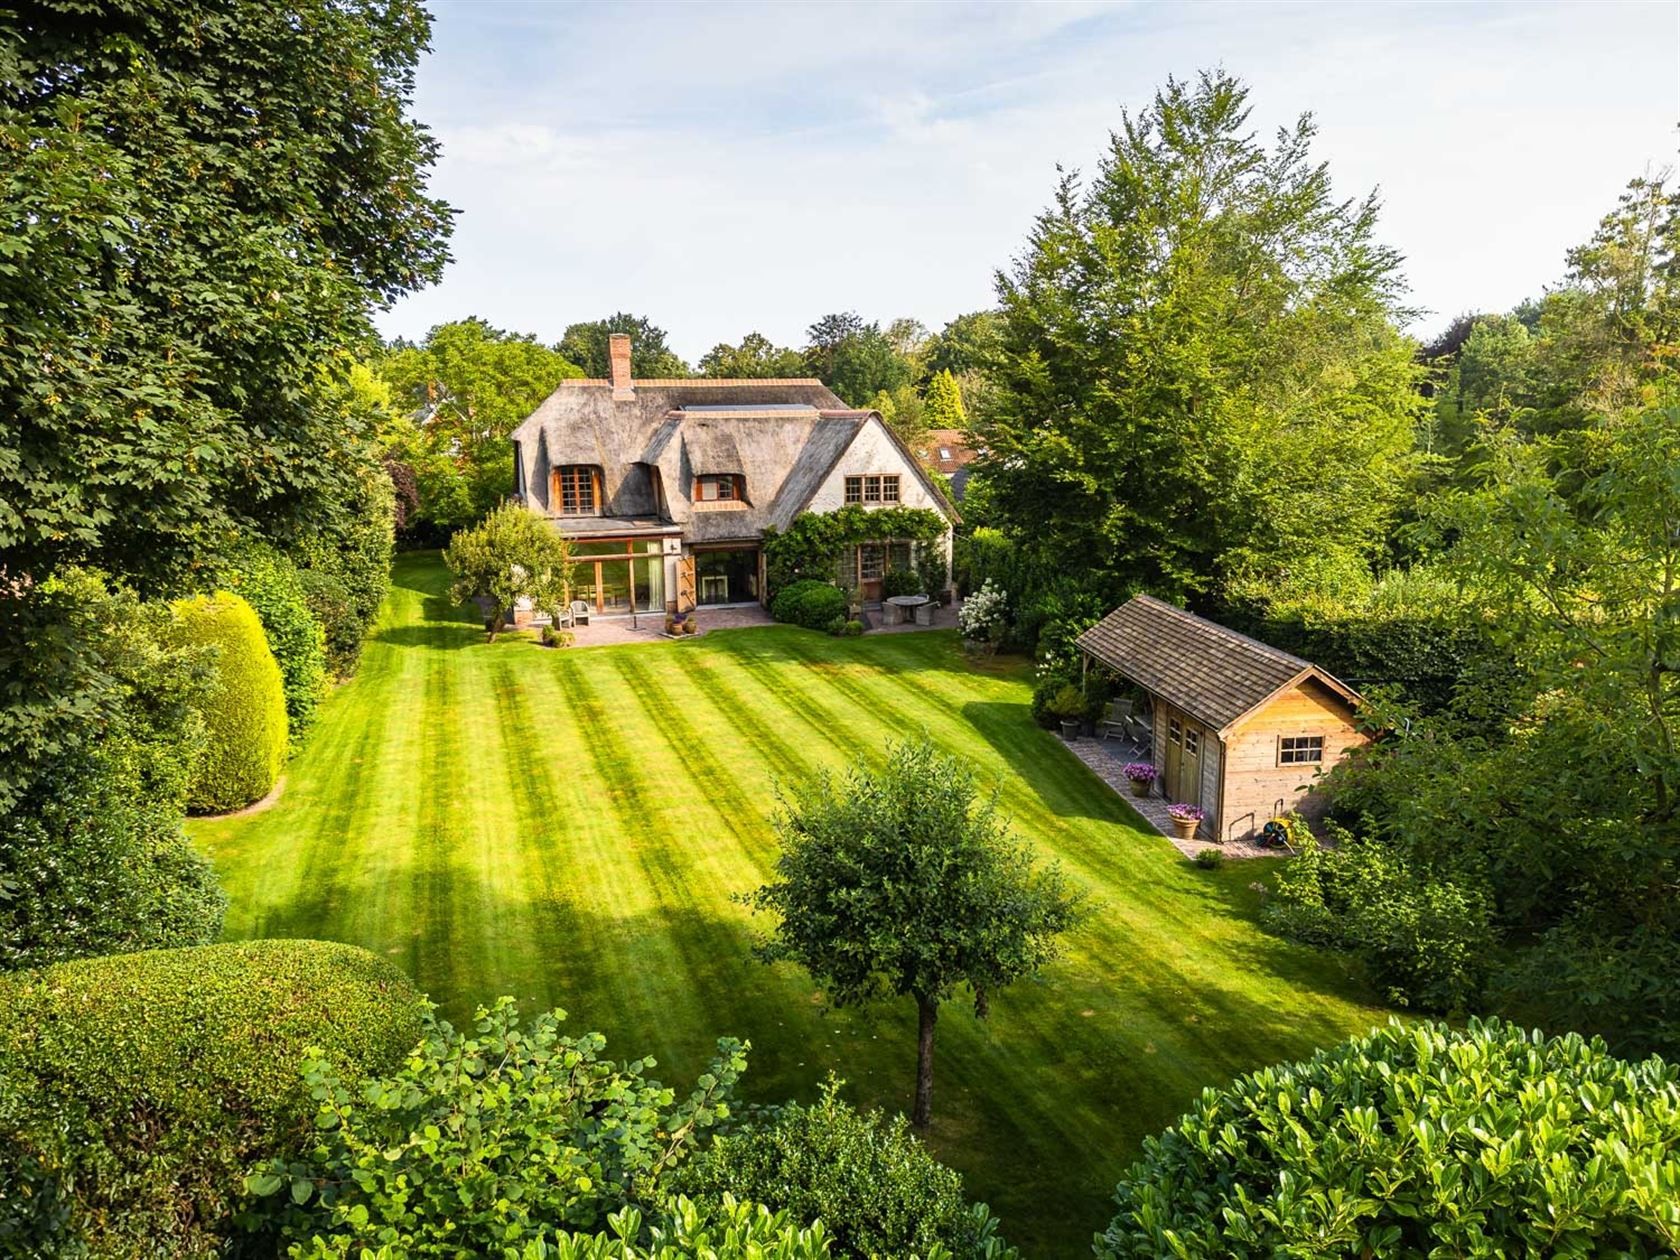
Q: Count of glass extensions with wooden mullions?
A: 1